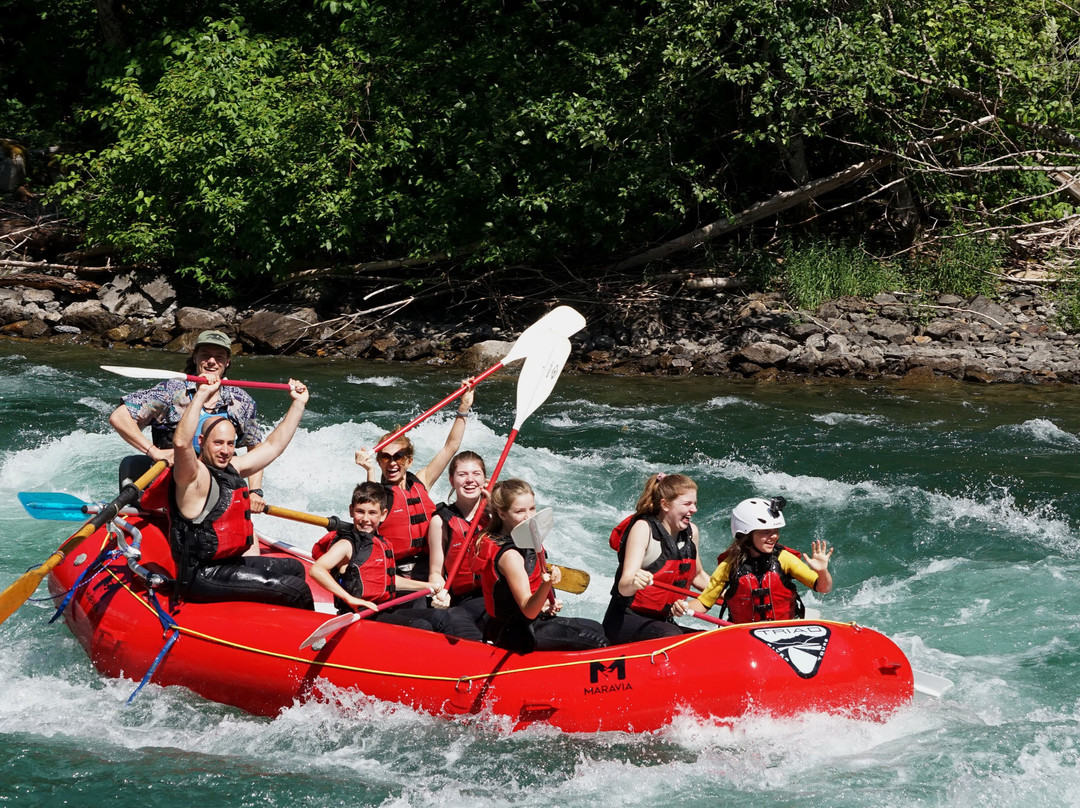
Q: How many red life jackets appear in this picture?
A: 7